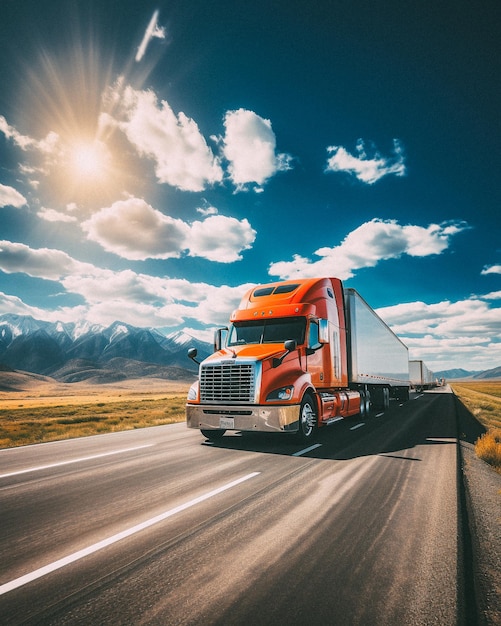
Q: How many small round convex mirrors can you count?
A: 2